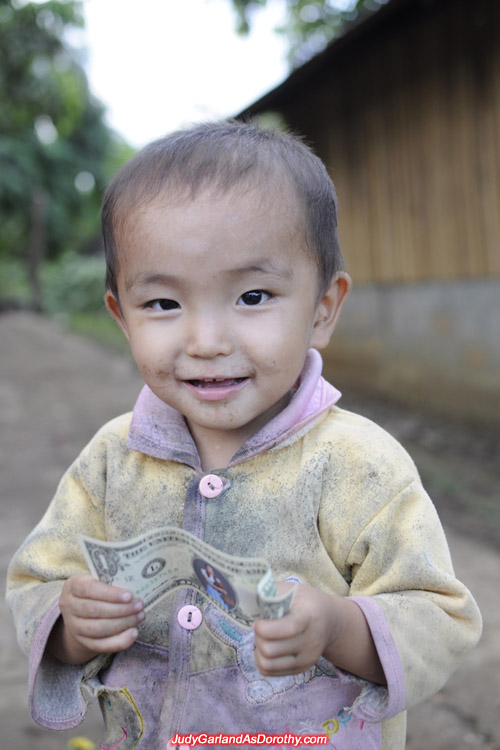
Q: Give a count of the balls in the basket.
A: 0